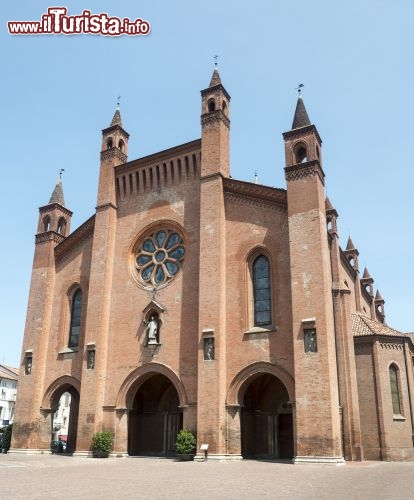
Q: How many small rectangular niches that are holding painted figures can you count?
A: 4